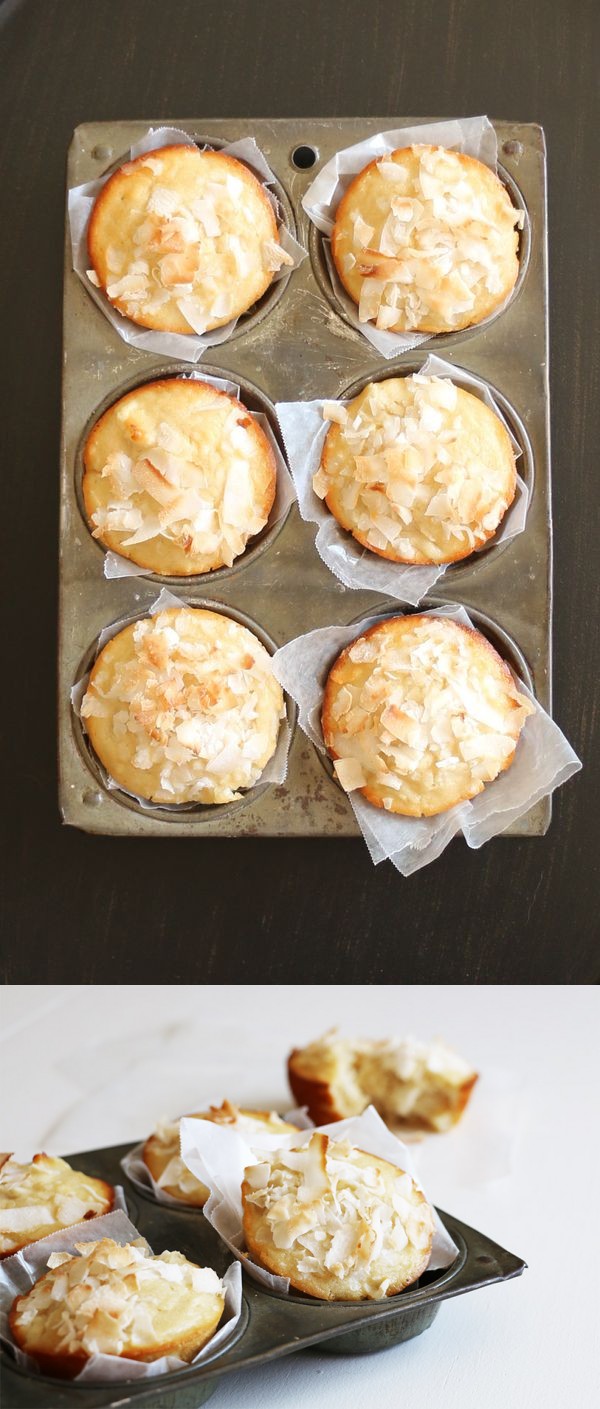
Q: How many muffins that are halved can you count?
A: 1